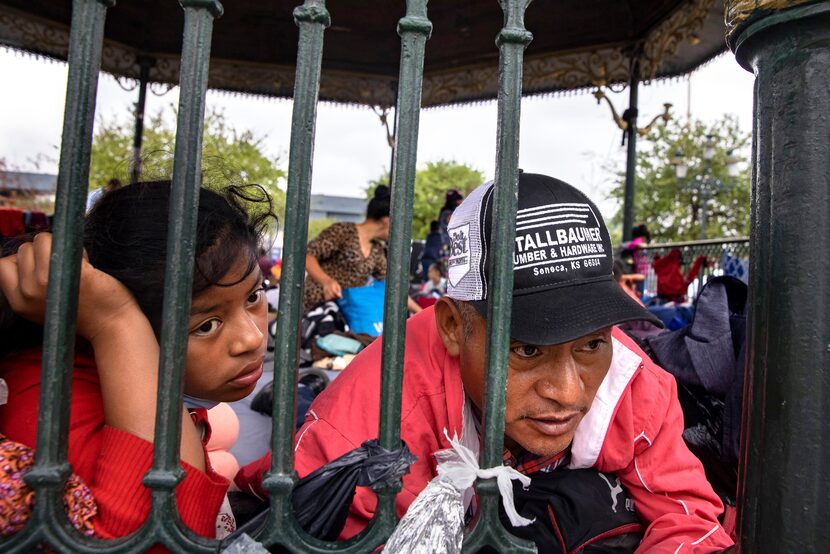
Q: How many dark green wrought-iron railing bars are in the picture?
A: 5